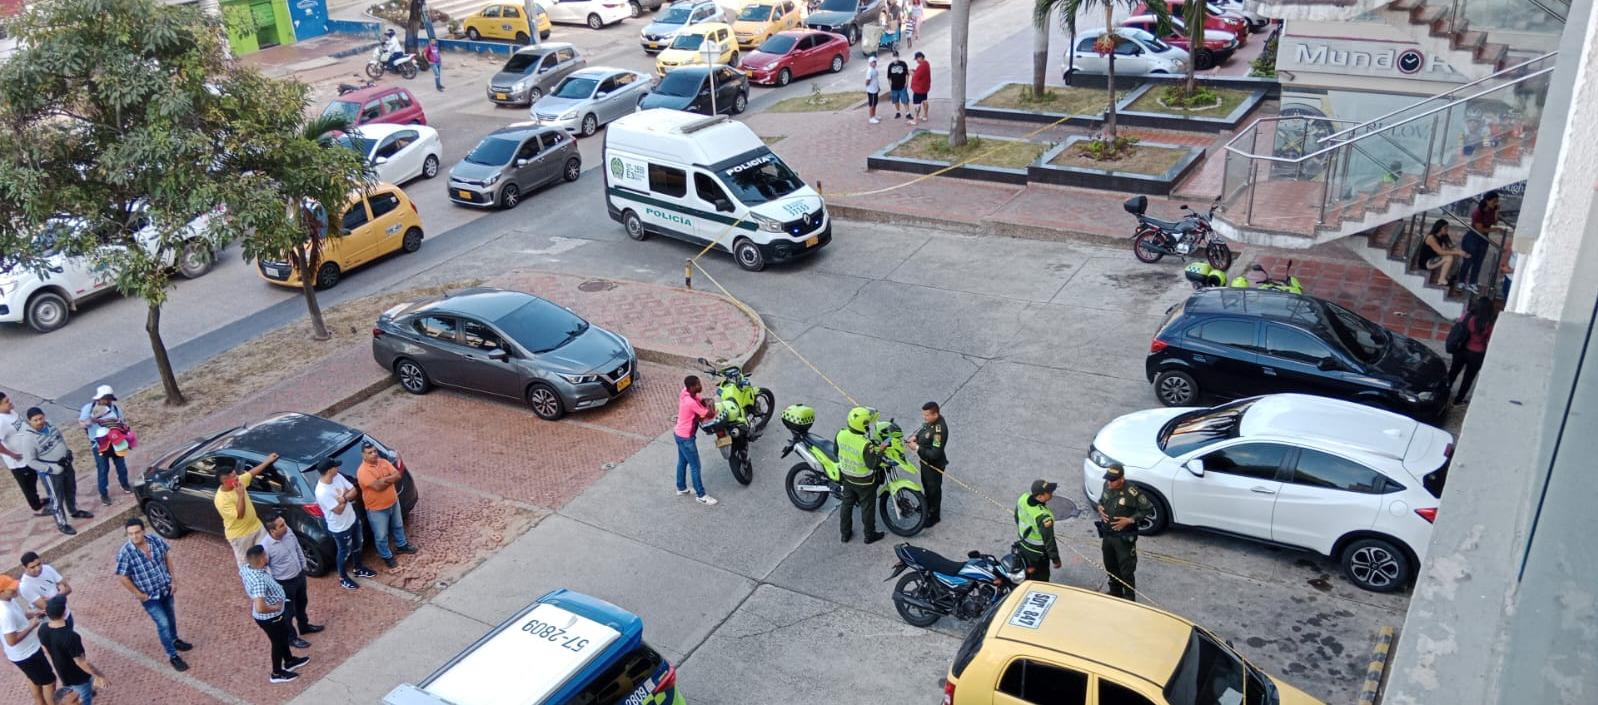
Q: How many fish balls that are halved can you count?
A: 0